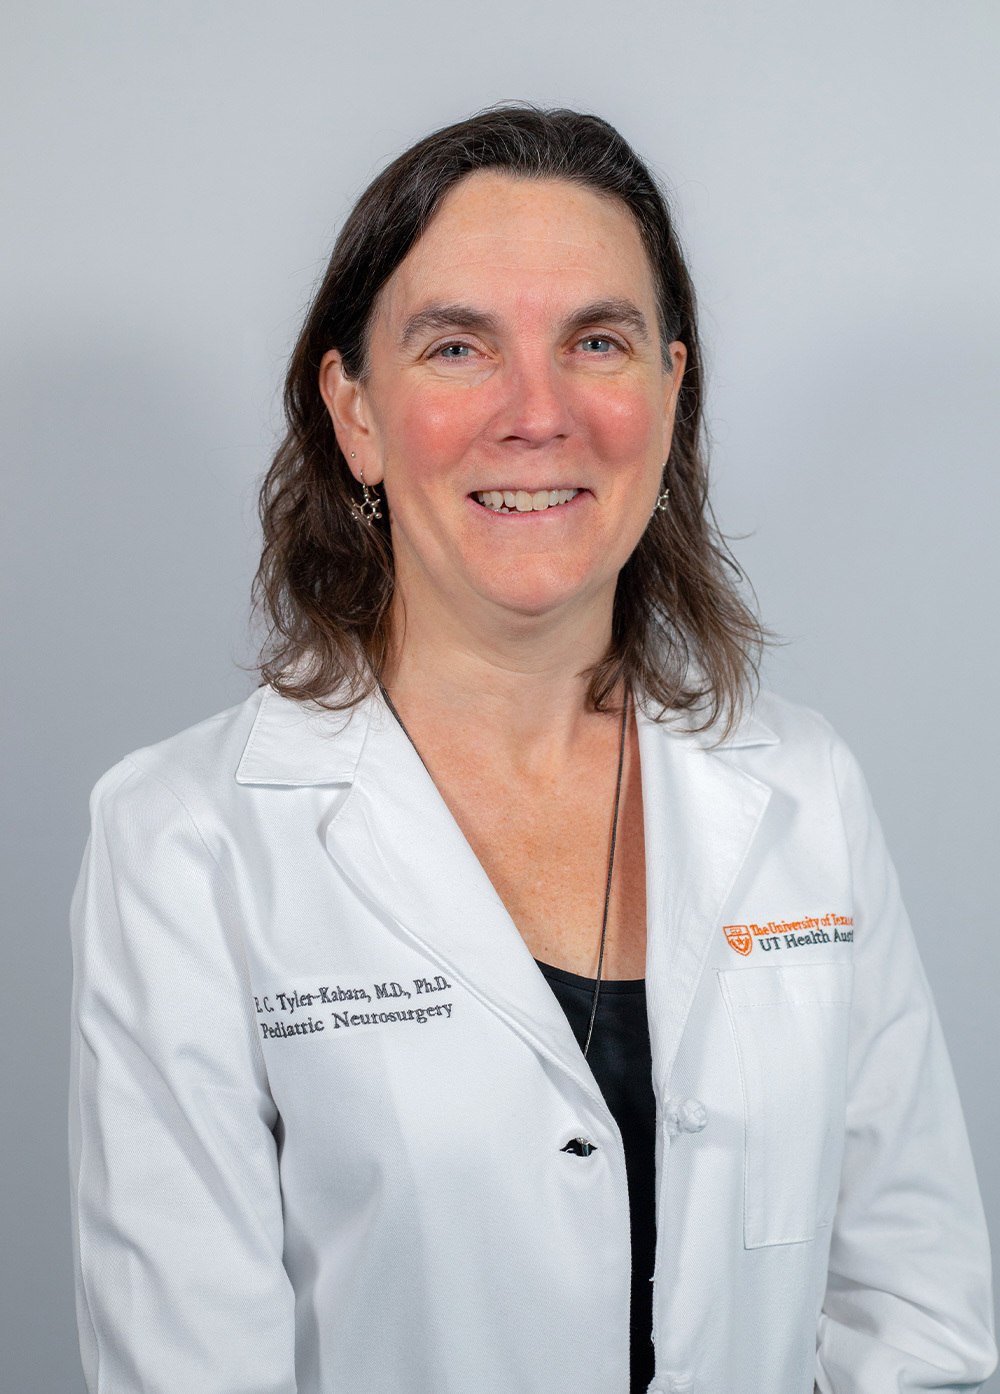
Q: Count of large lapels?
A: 2